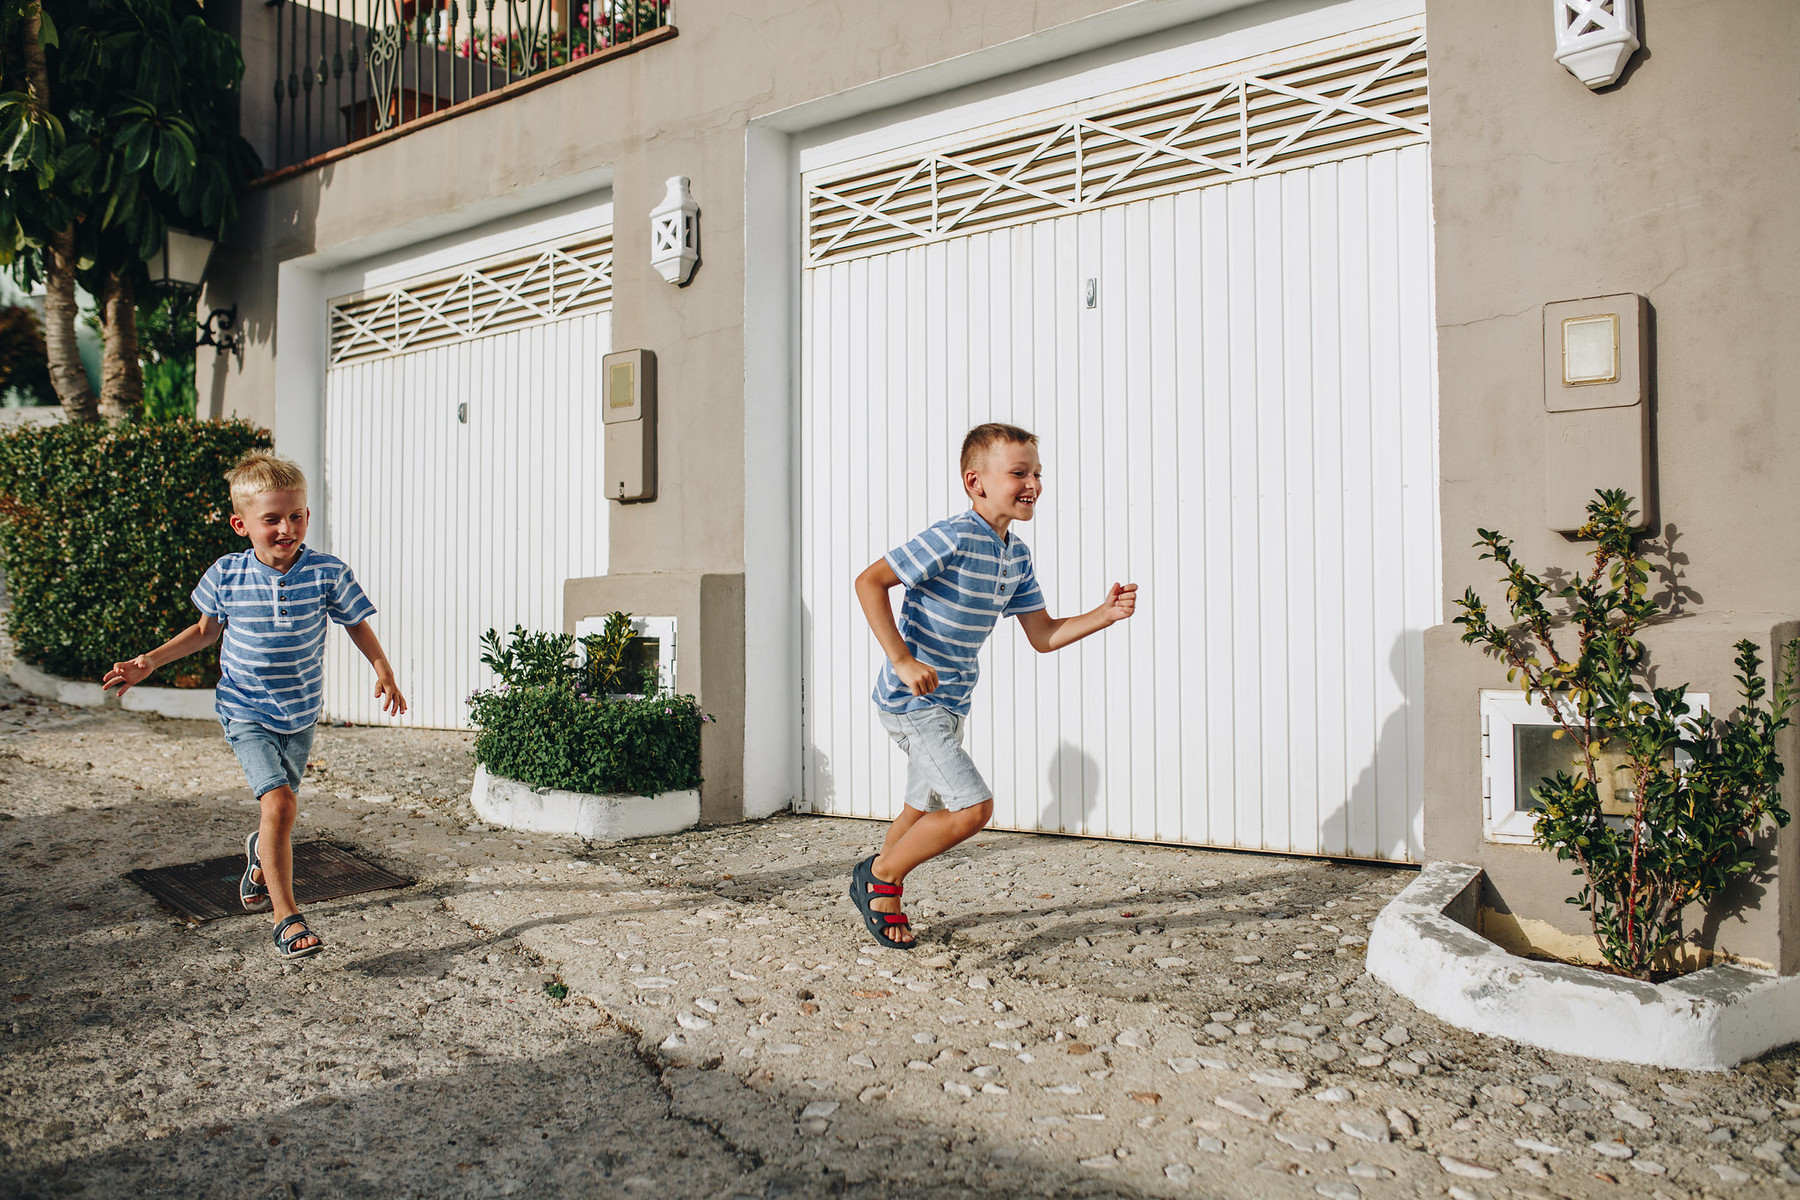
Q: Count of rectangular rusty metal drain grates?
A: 1